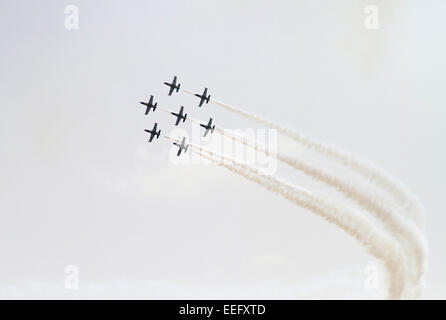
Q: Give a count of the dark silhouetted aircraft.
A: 7